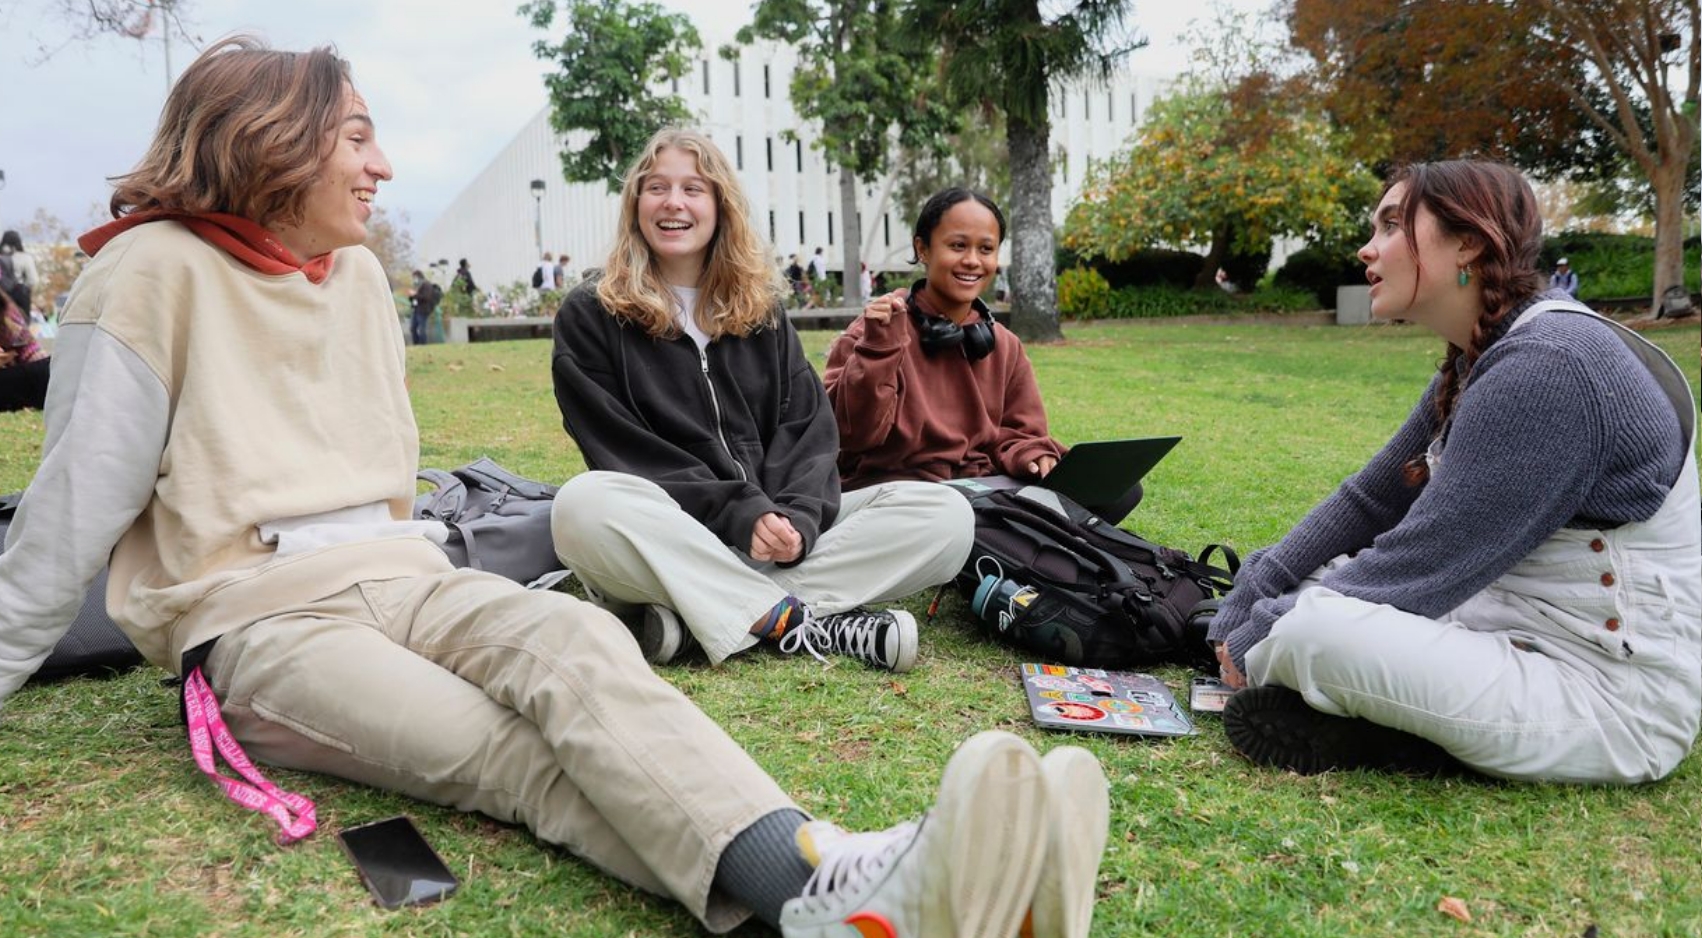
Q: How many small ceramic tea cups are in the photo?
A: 0